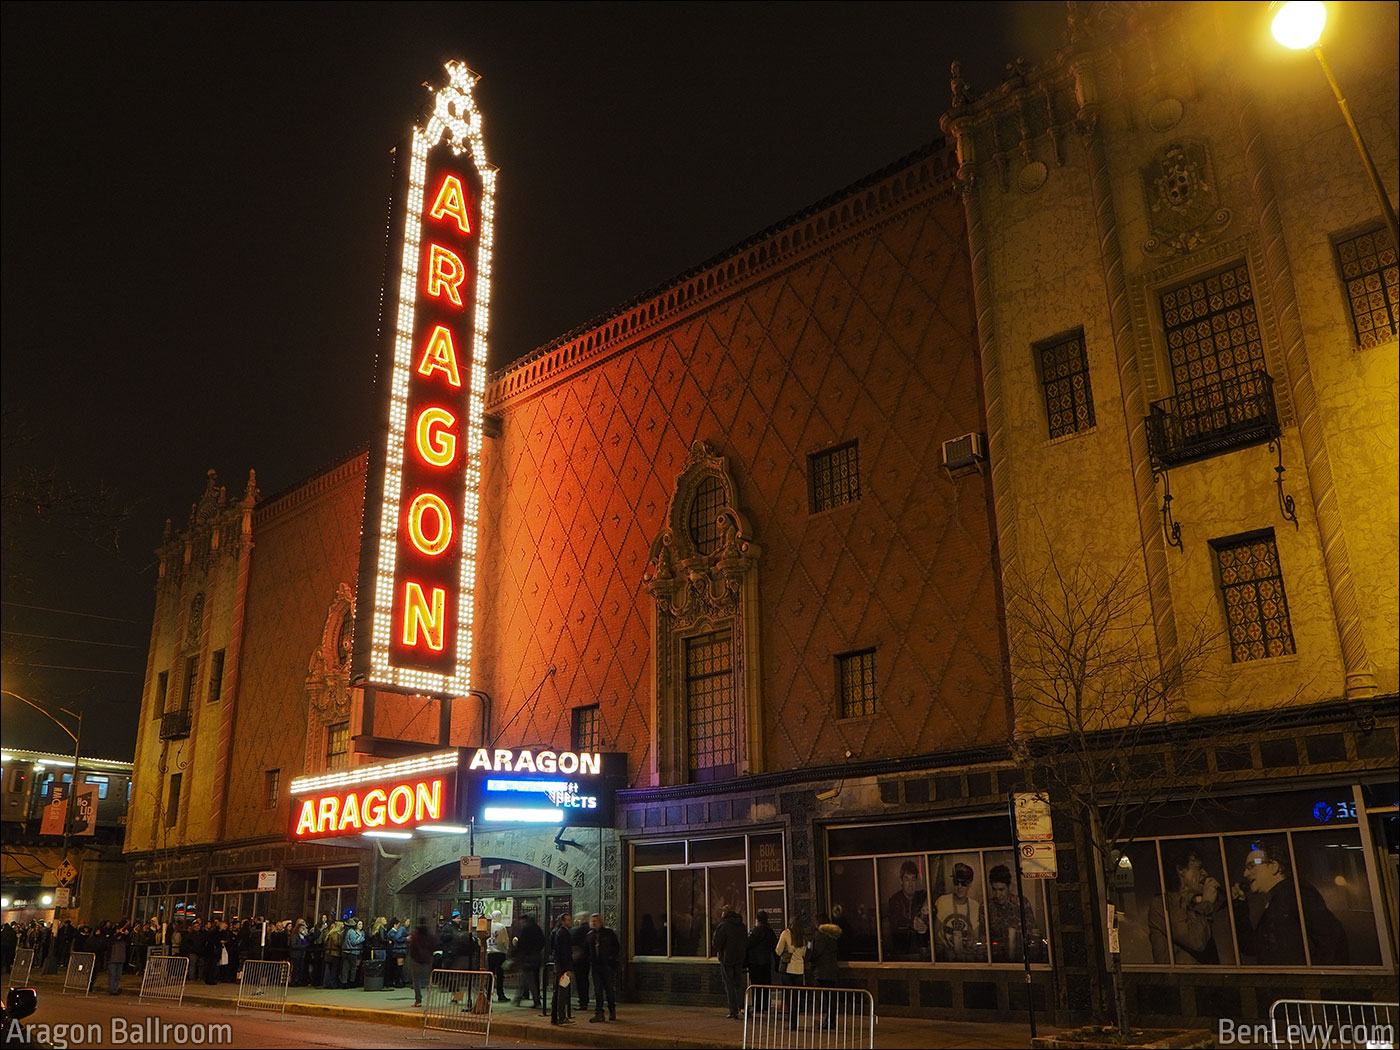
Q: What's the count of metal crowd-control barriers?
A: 7